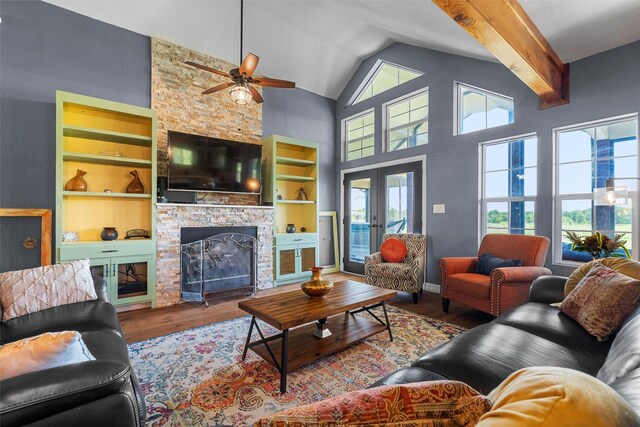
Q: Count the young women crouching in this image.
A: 0